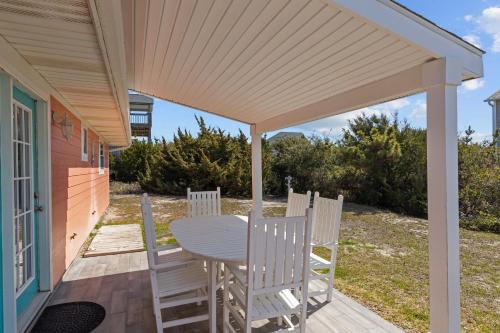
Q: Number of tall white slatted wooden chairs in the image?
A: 5